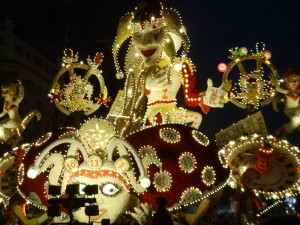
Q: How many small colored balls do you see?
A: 3